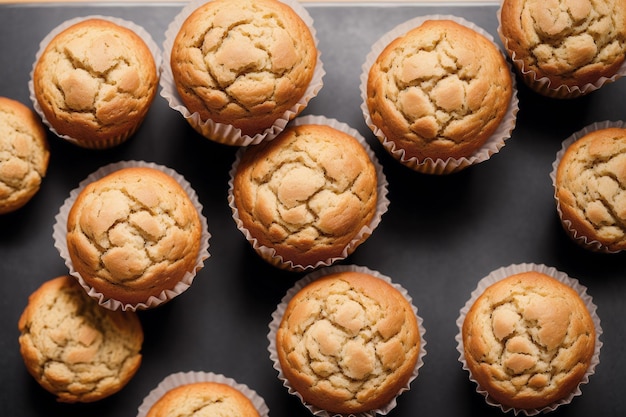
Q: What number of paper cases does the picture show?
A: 10